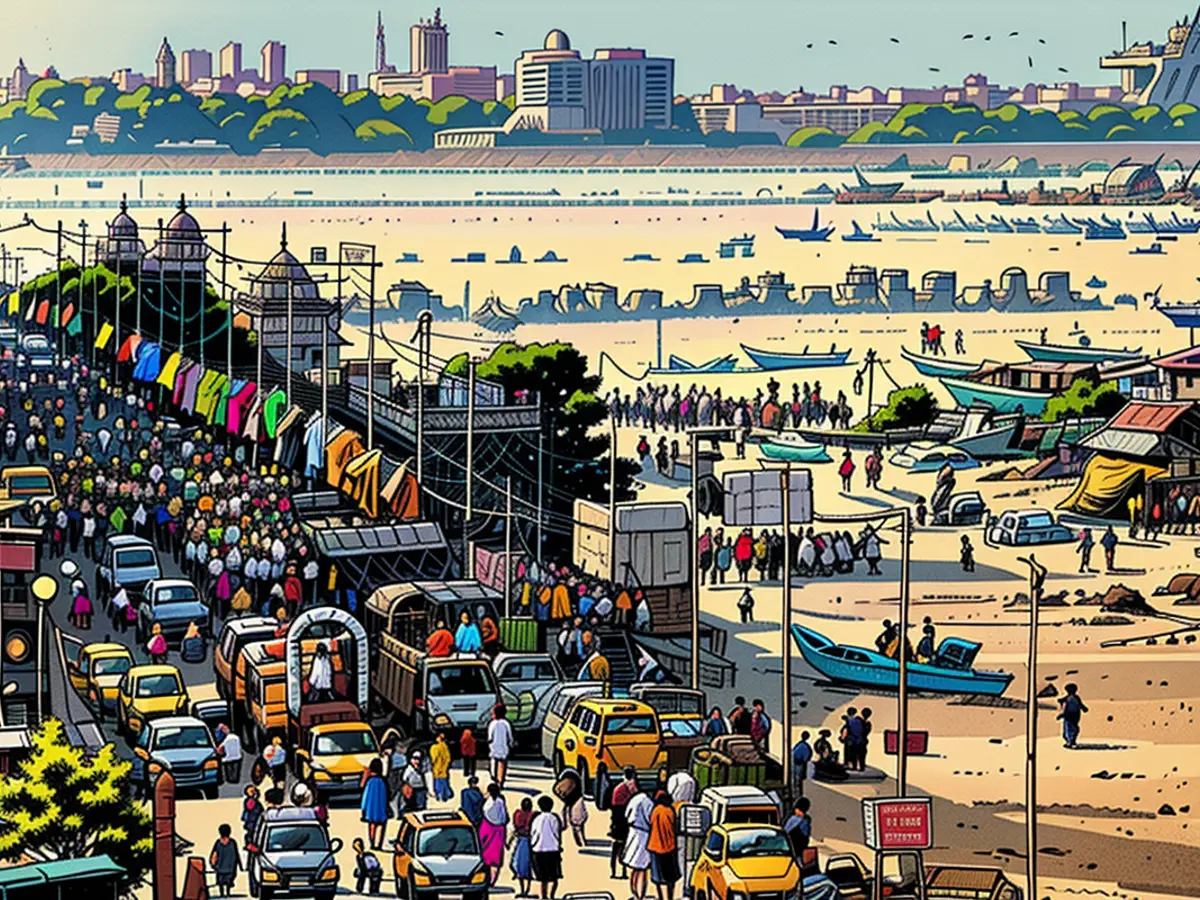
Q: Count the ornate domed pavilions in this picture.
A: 3